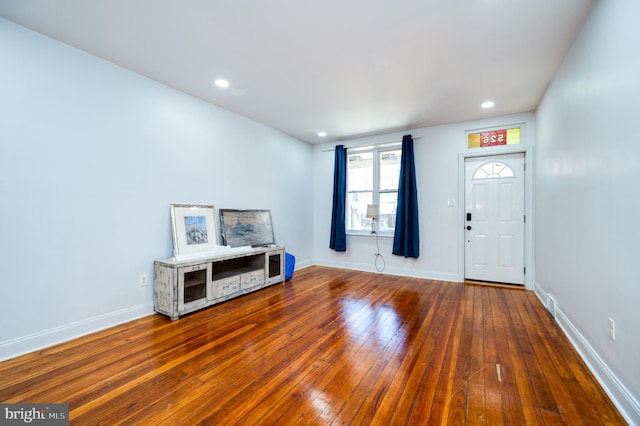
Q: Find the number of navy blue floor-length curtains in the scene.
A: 2